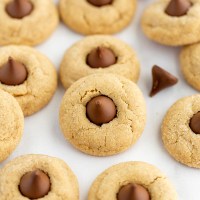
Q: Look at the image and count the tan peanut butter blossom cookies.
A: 11